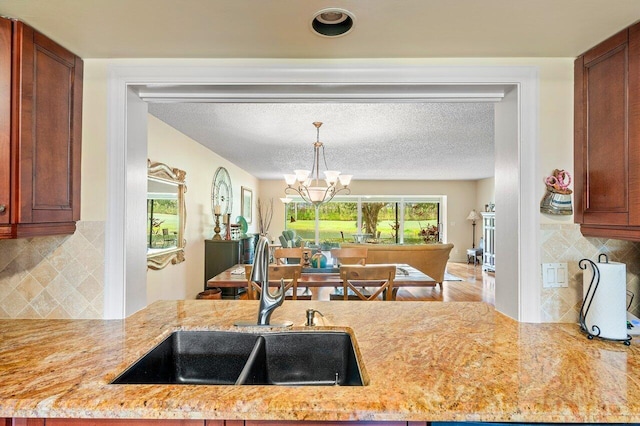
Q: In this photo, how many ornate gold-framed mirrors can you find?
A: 1